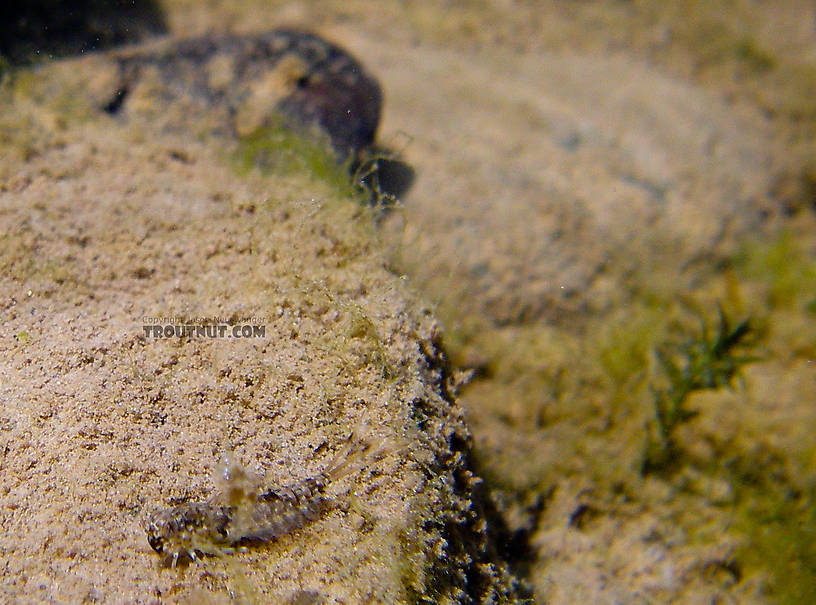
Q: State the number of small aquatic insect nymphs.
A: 1